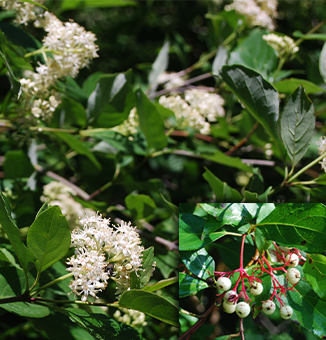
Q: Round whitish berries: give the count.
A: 9